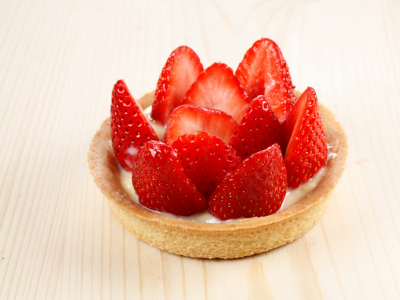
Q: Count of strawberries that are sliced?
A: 10